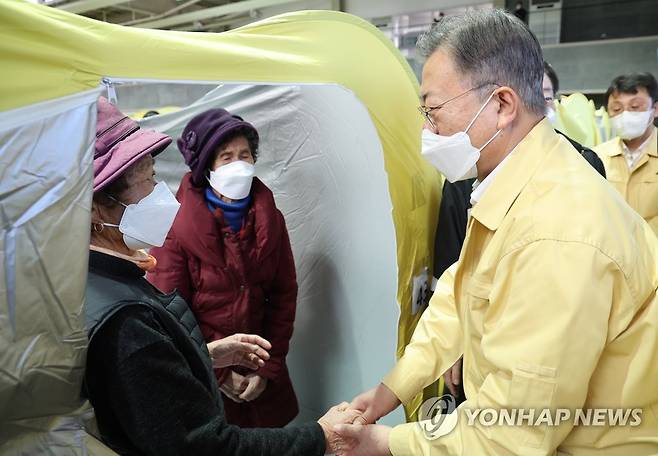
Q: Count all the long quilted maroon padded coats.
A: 1